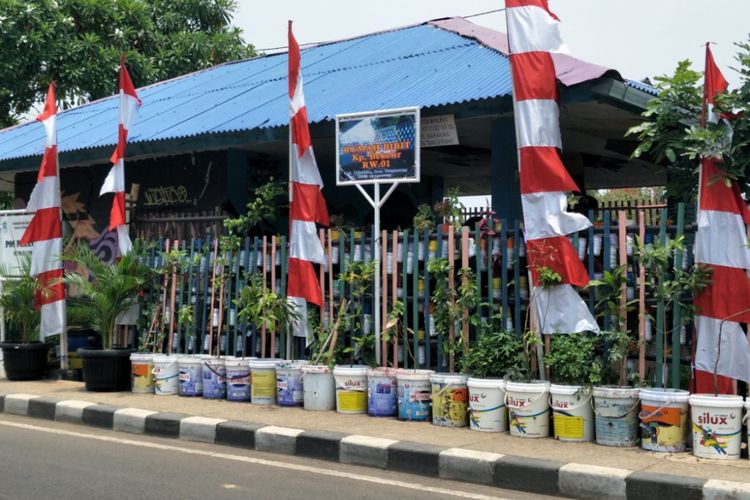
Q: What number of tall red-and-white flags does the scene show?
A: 5